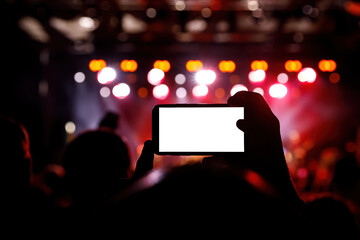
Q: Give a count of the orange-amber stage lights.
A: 8